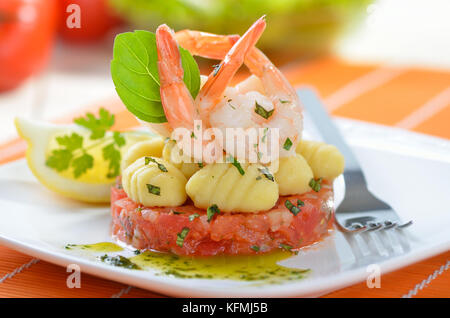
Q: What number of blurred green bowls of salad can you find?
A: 1